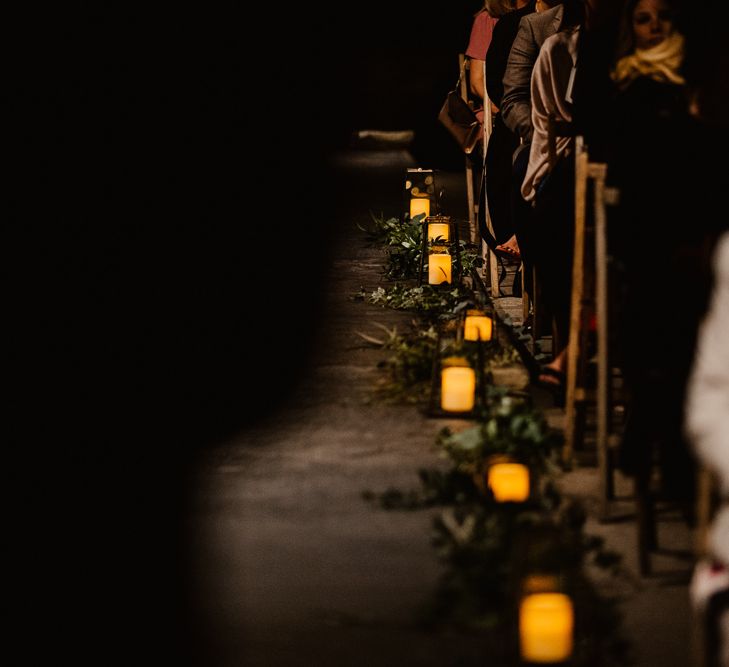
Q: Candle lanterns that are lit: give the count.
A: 7